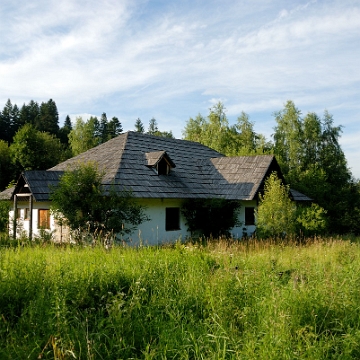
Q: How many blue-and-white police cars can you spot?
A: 0